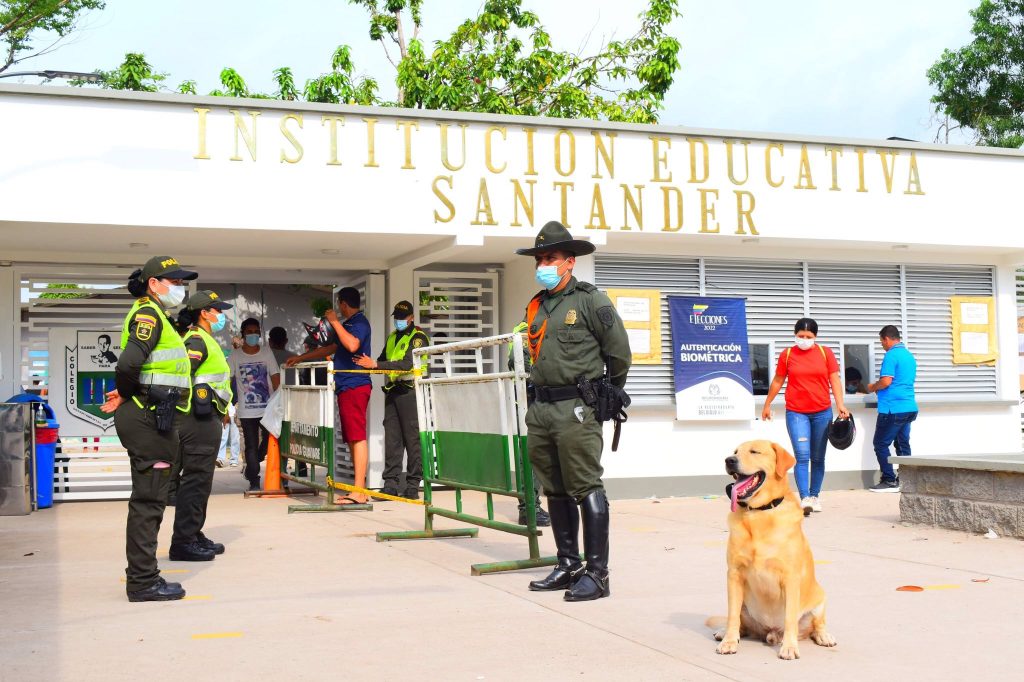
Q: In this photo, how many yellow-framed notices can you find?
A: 2